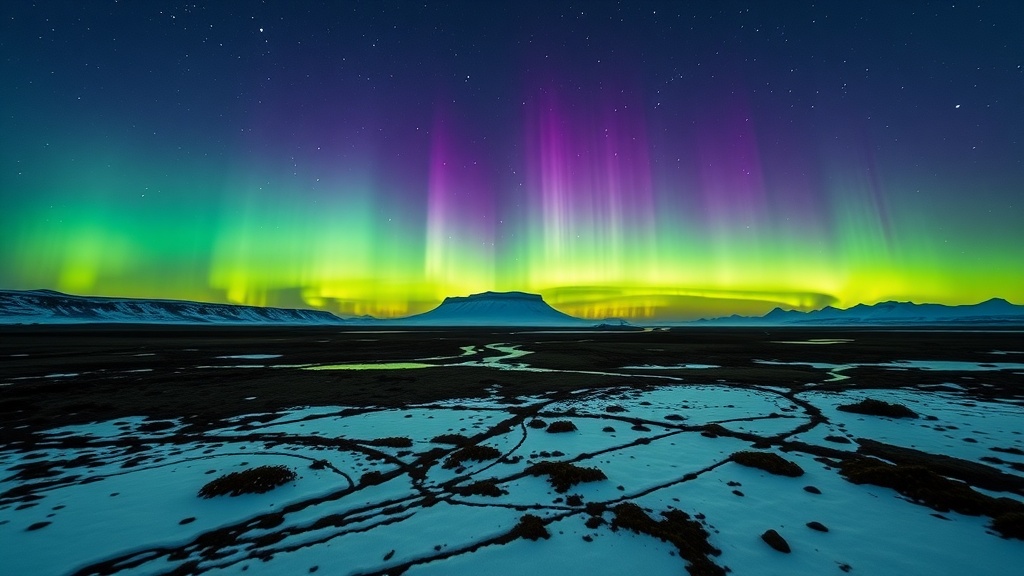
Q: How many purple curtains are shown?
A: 3